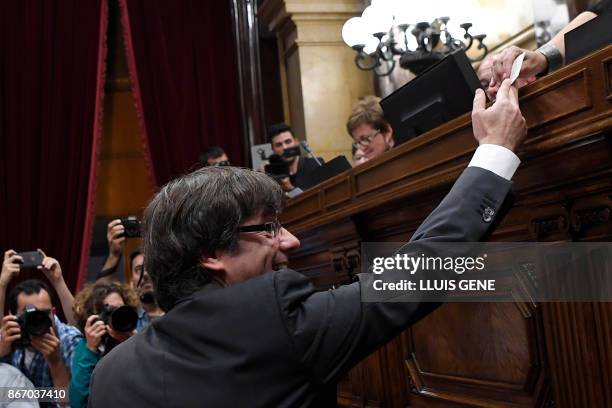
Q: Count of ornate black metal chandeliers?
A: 1